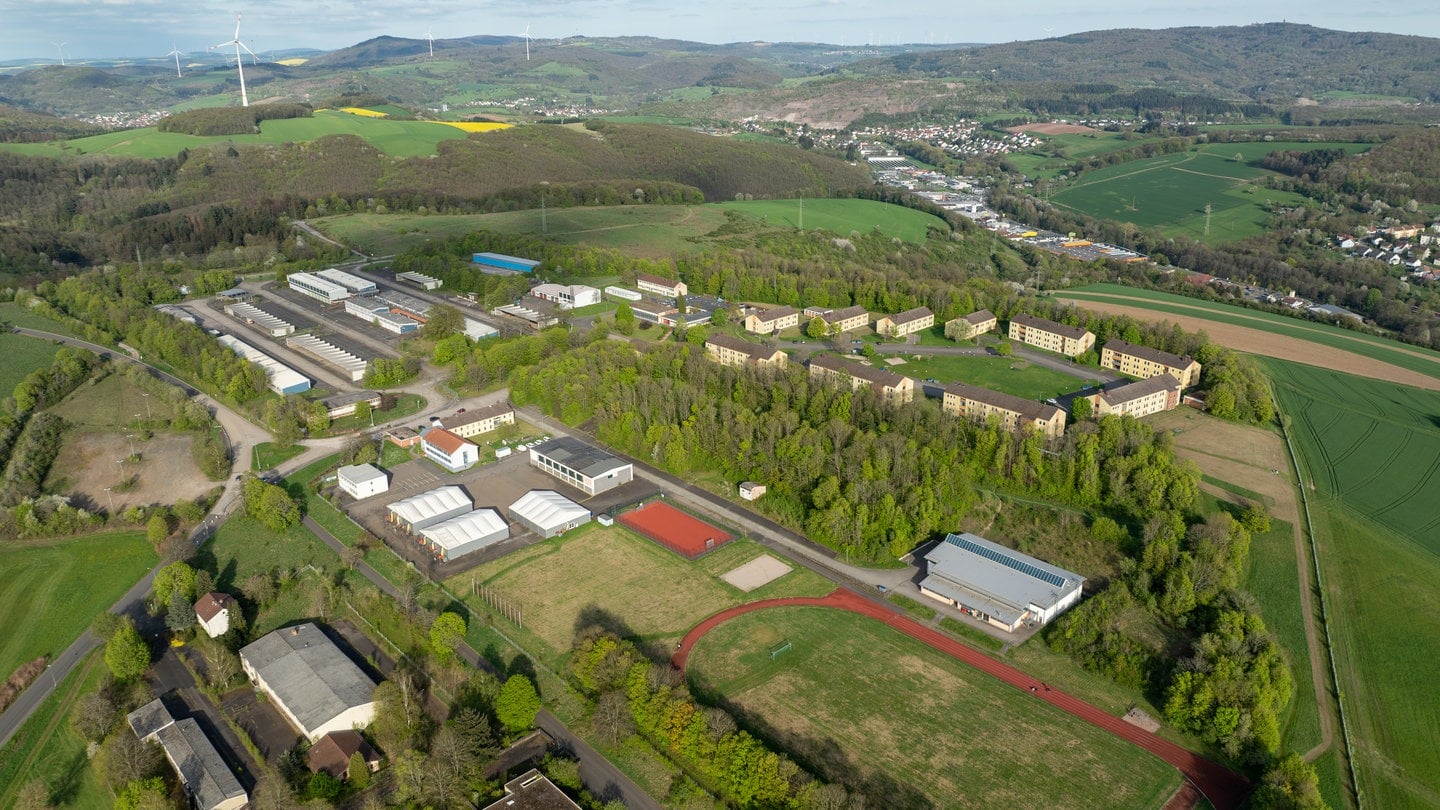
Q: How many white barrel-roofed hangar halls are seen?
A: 3